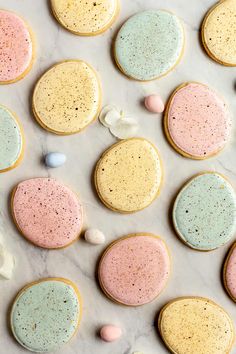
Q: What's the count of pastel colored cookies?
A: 14